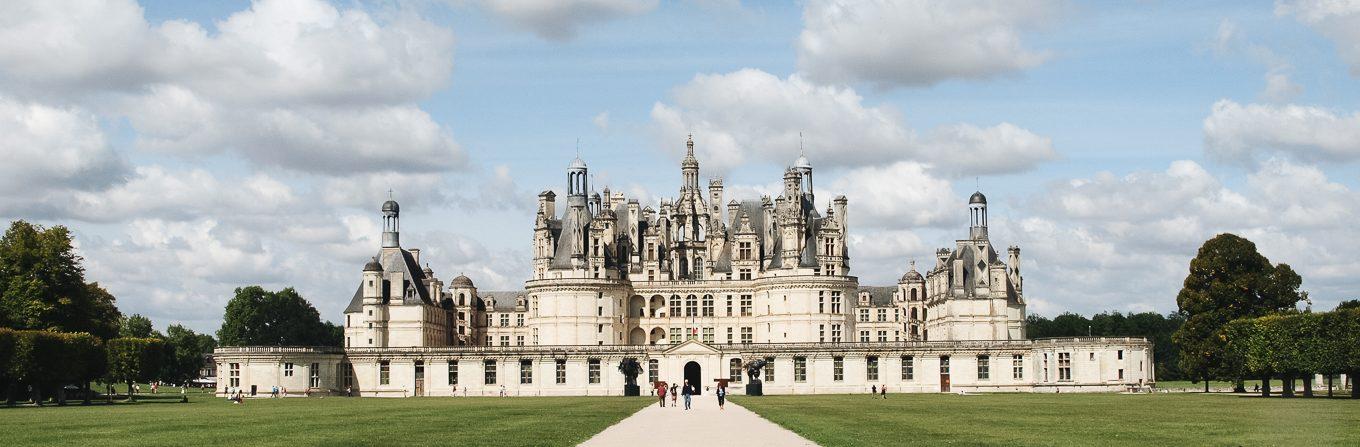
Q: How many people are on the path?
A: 4